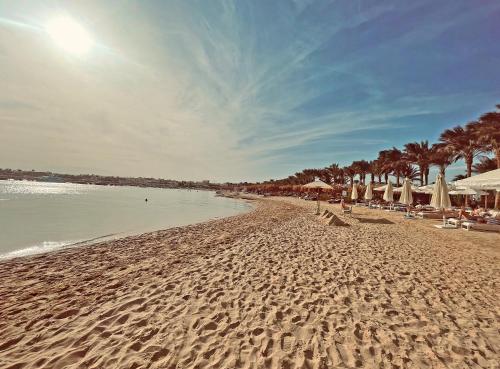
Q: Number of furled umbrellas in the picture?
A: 5